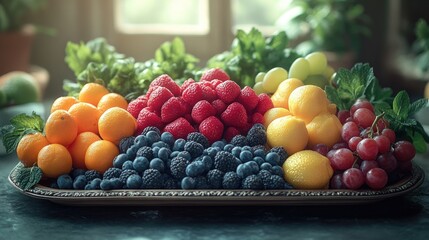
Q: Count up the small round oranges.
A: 10